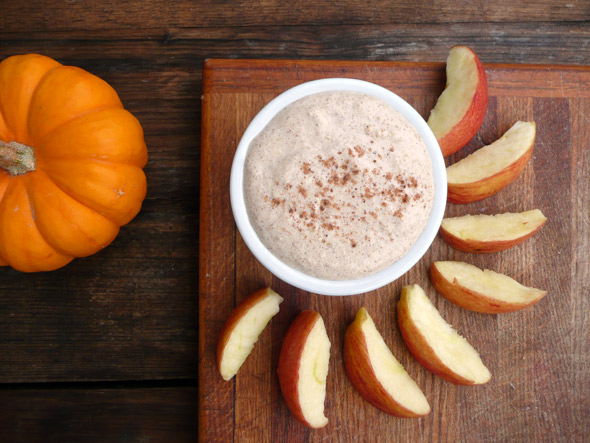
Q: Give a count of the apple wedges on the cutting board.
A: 8